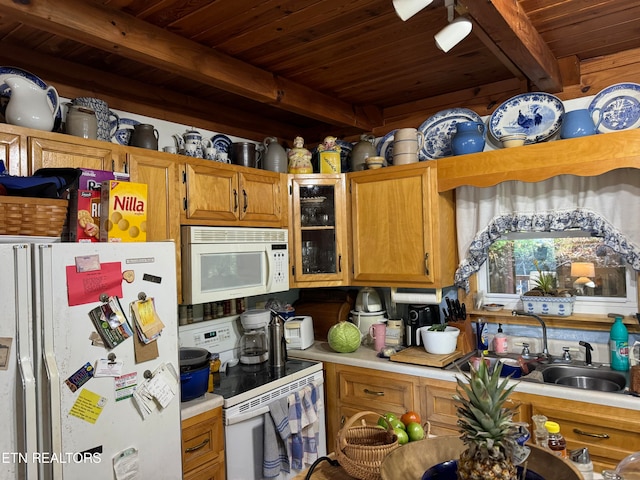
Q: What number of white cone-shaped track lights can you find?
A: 2